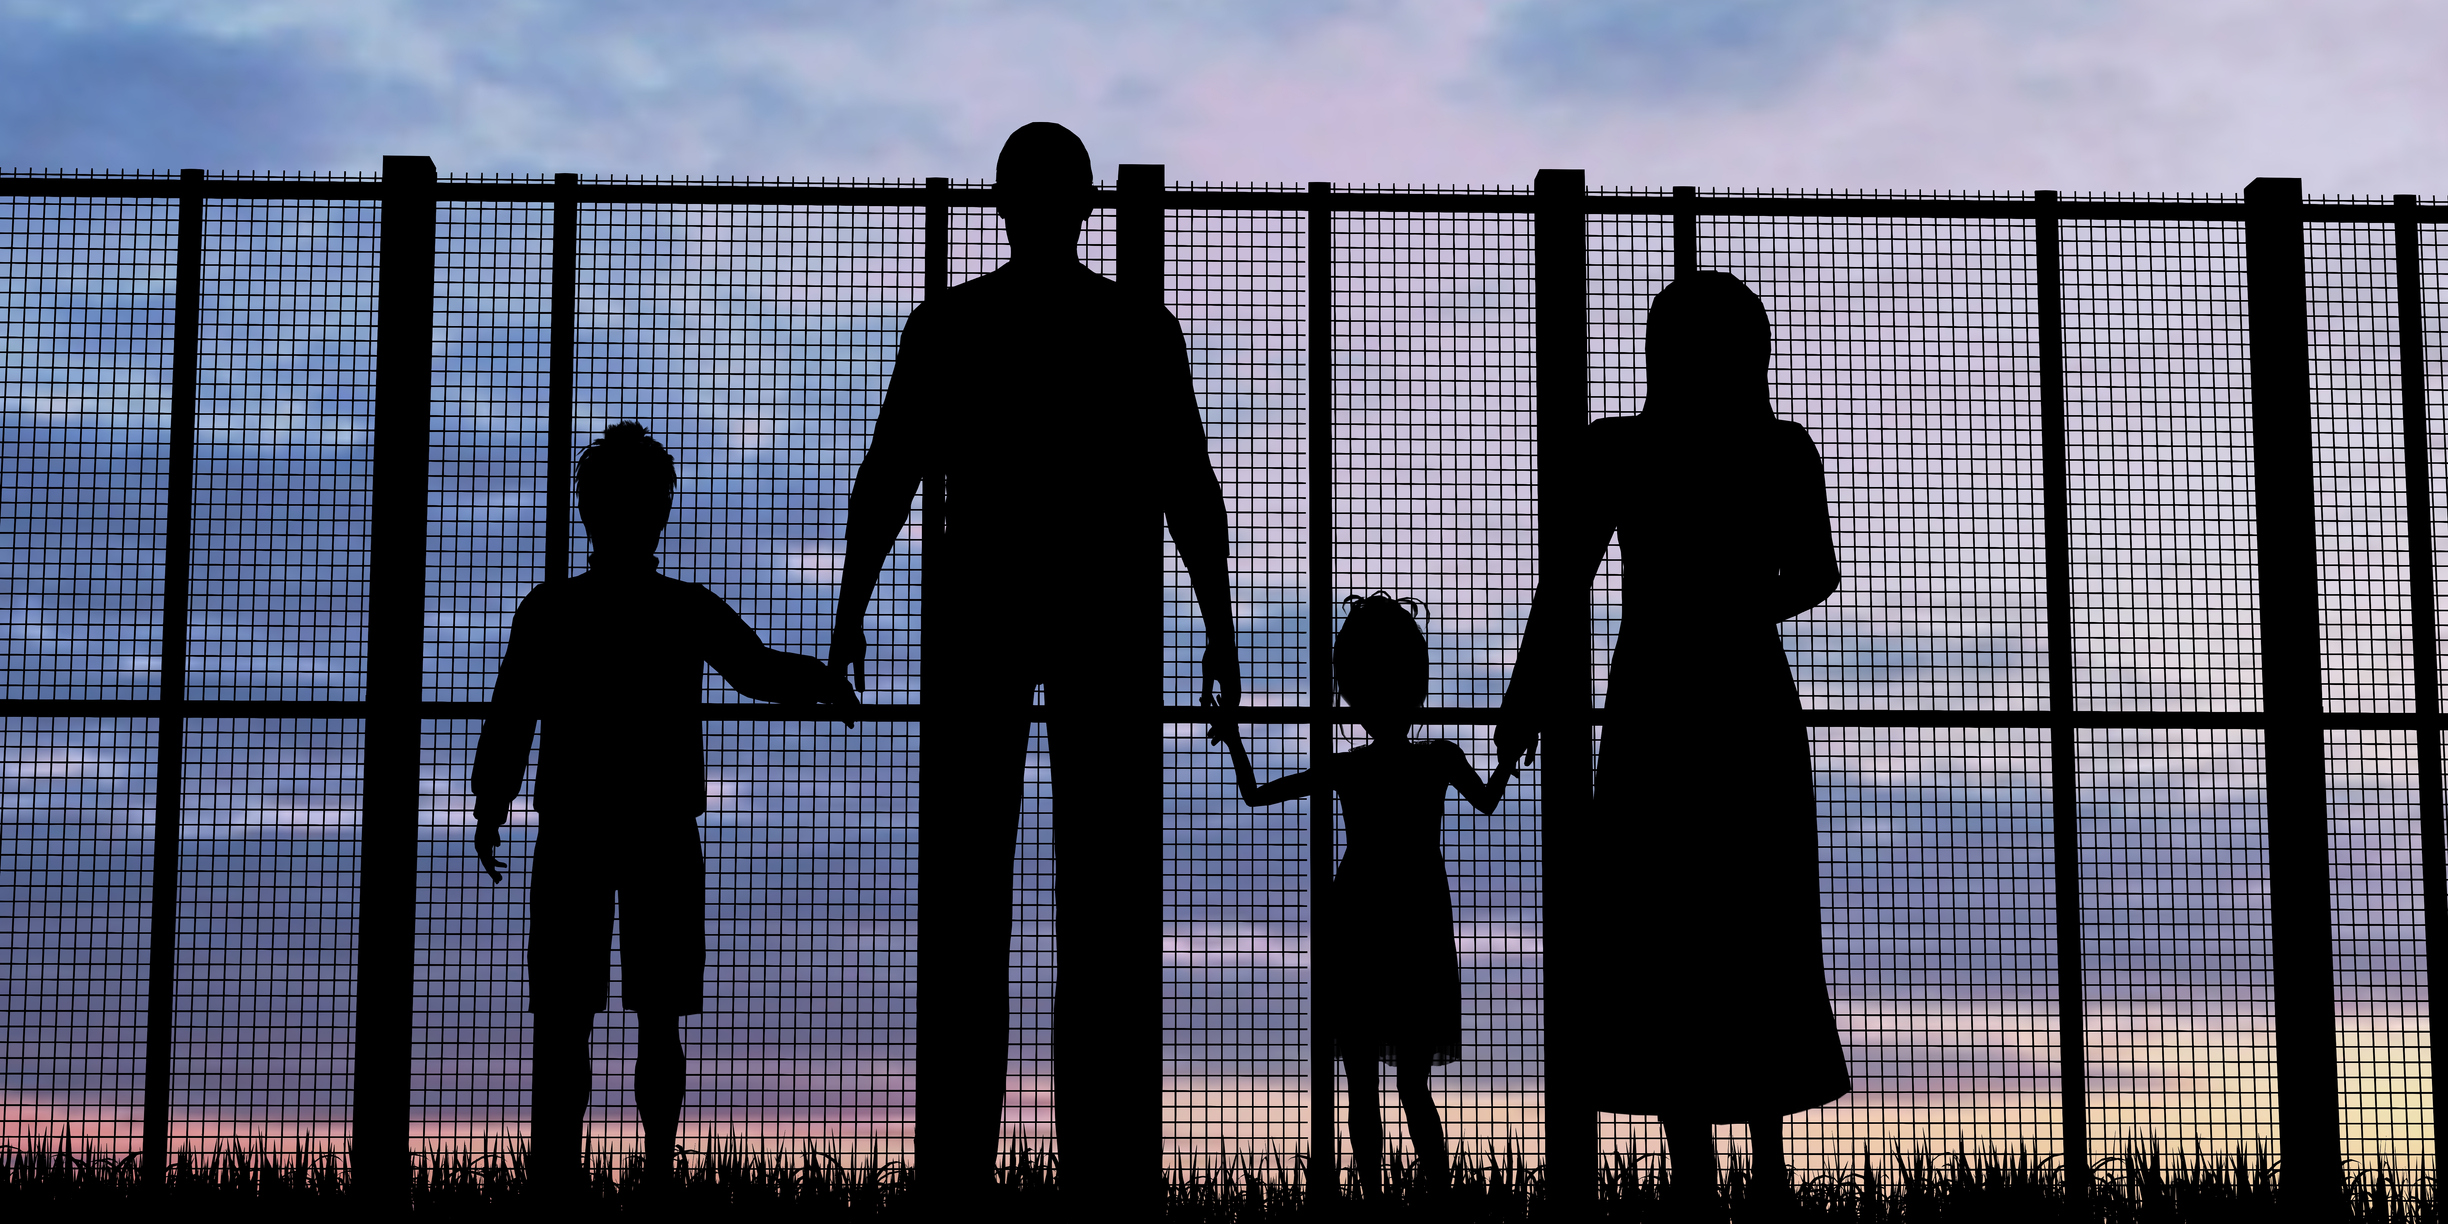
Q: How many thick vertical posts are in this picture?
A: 4